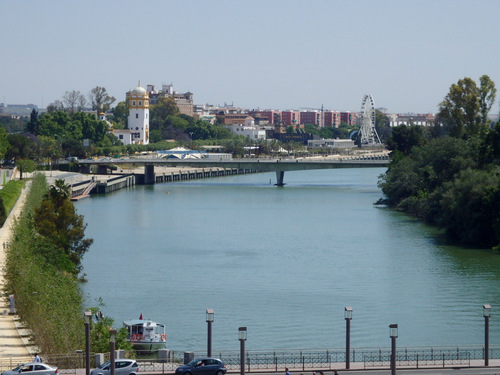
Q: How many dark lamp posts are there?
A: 7